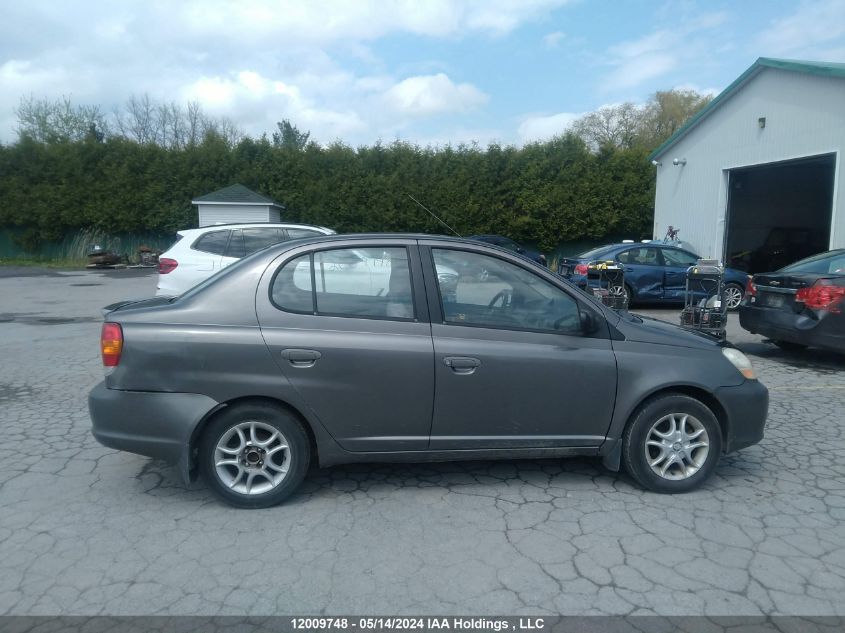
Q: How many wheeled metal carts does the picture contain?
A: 2